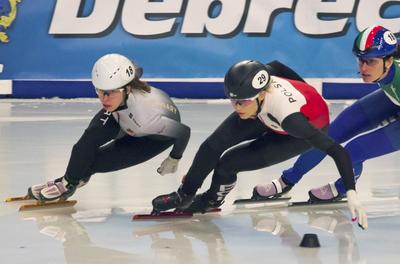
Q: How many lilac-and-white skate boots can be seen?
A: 4